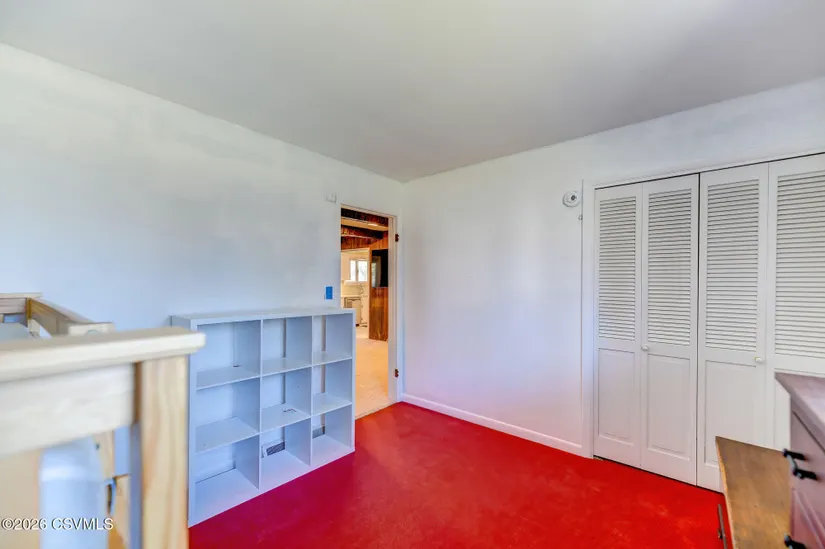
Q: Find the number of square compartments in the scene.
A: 9